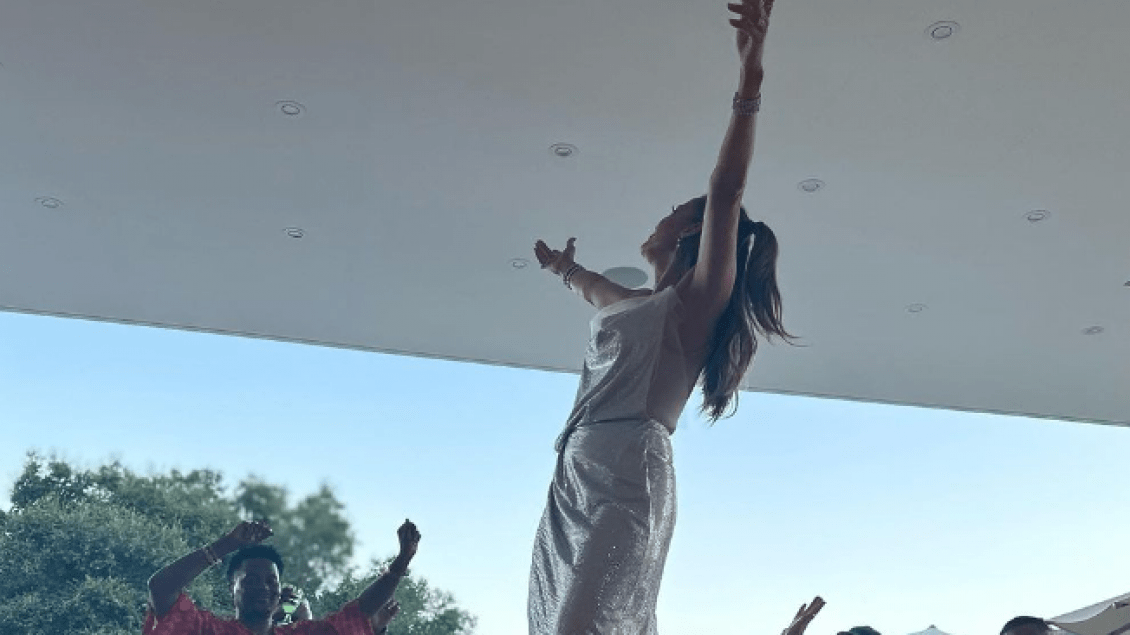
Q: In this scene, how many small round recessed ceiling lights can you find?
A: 10